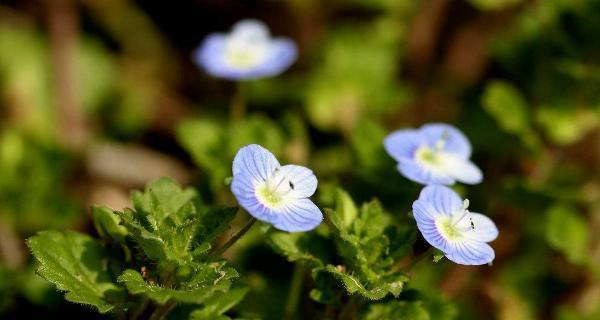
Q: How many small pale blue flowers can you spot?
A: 4